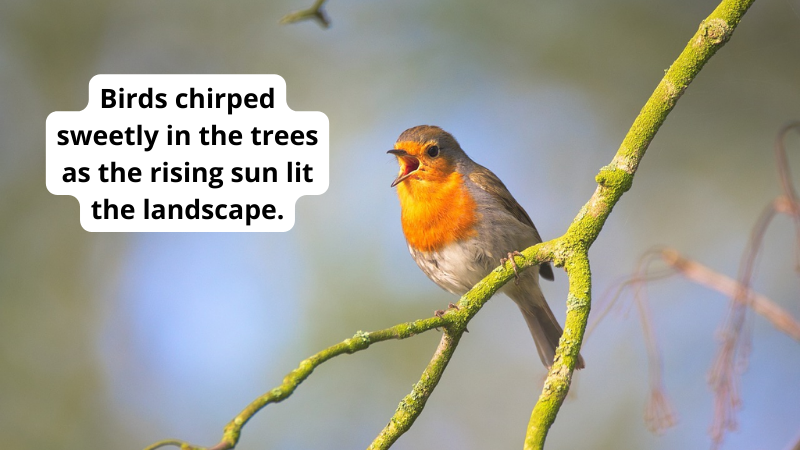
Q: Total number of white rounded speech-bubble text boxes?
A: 1